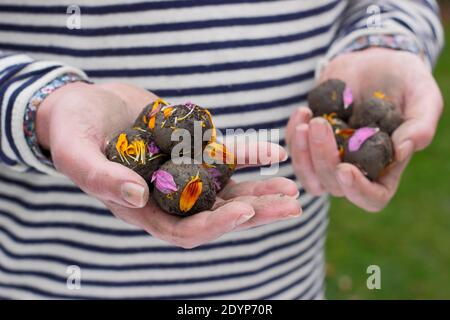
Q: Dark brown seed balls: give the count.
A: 9